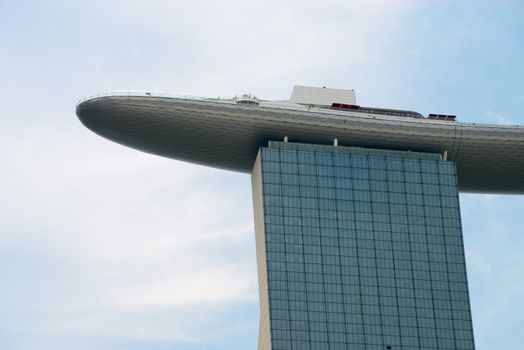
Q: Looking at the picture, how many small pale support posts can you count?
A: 3